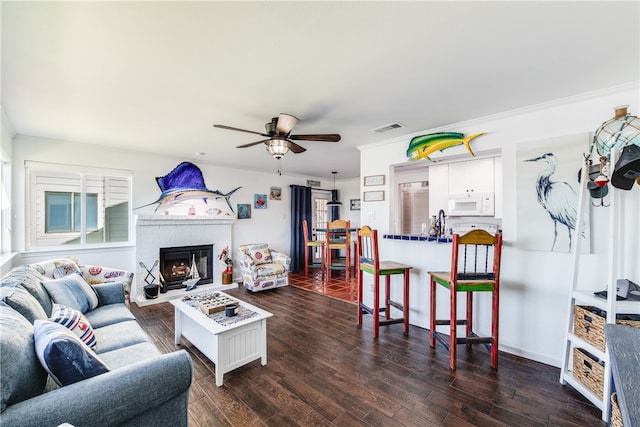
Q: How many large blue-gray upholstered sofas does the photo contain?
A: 1